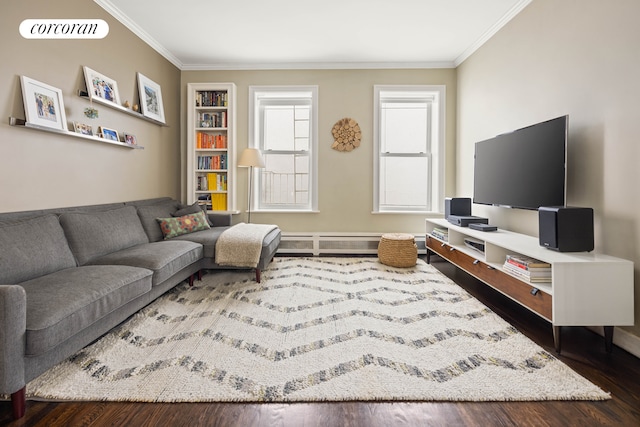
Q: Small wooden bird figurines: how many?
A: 2